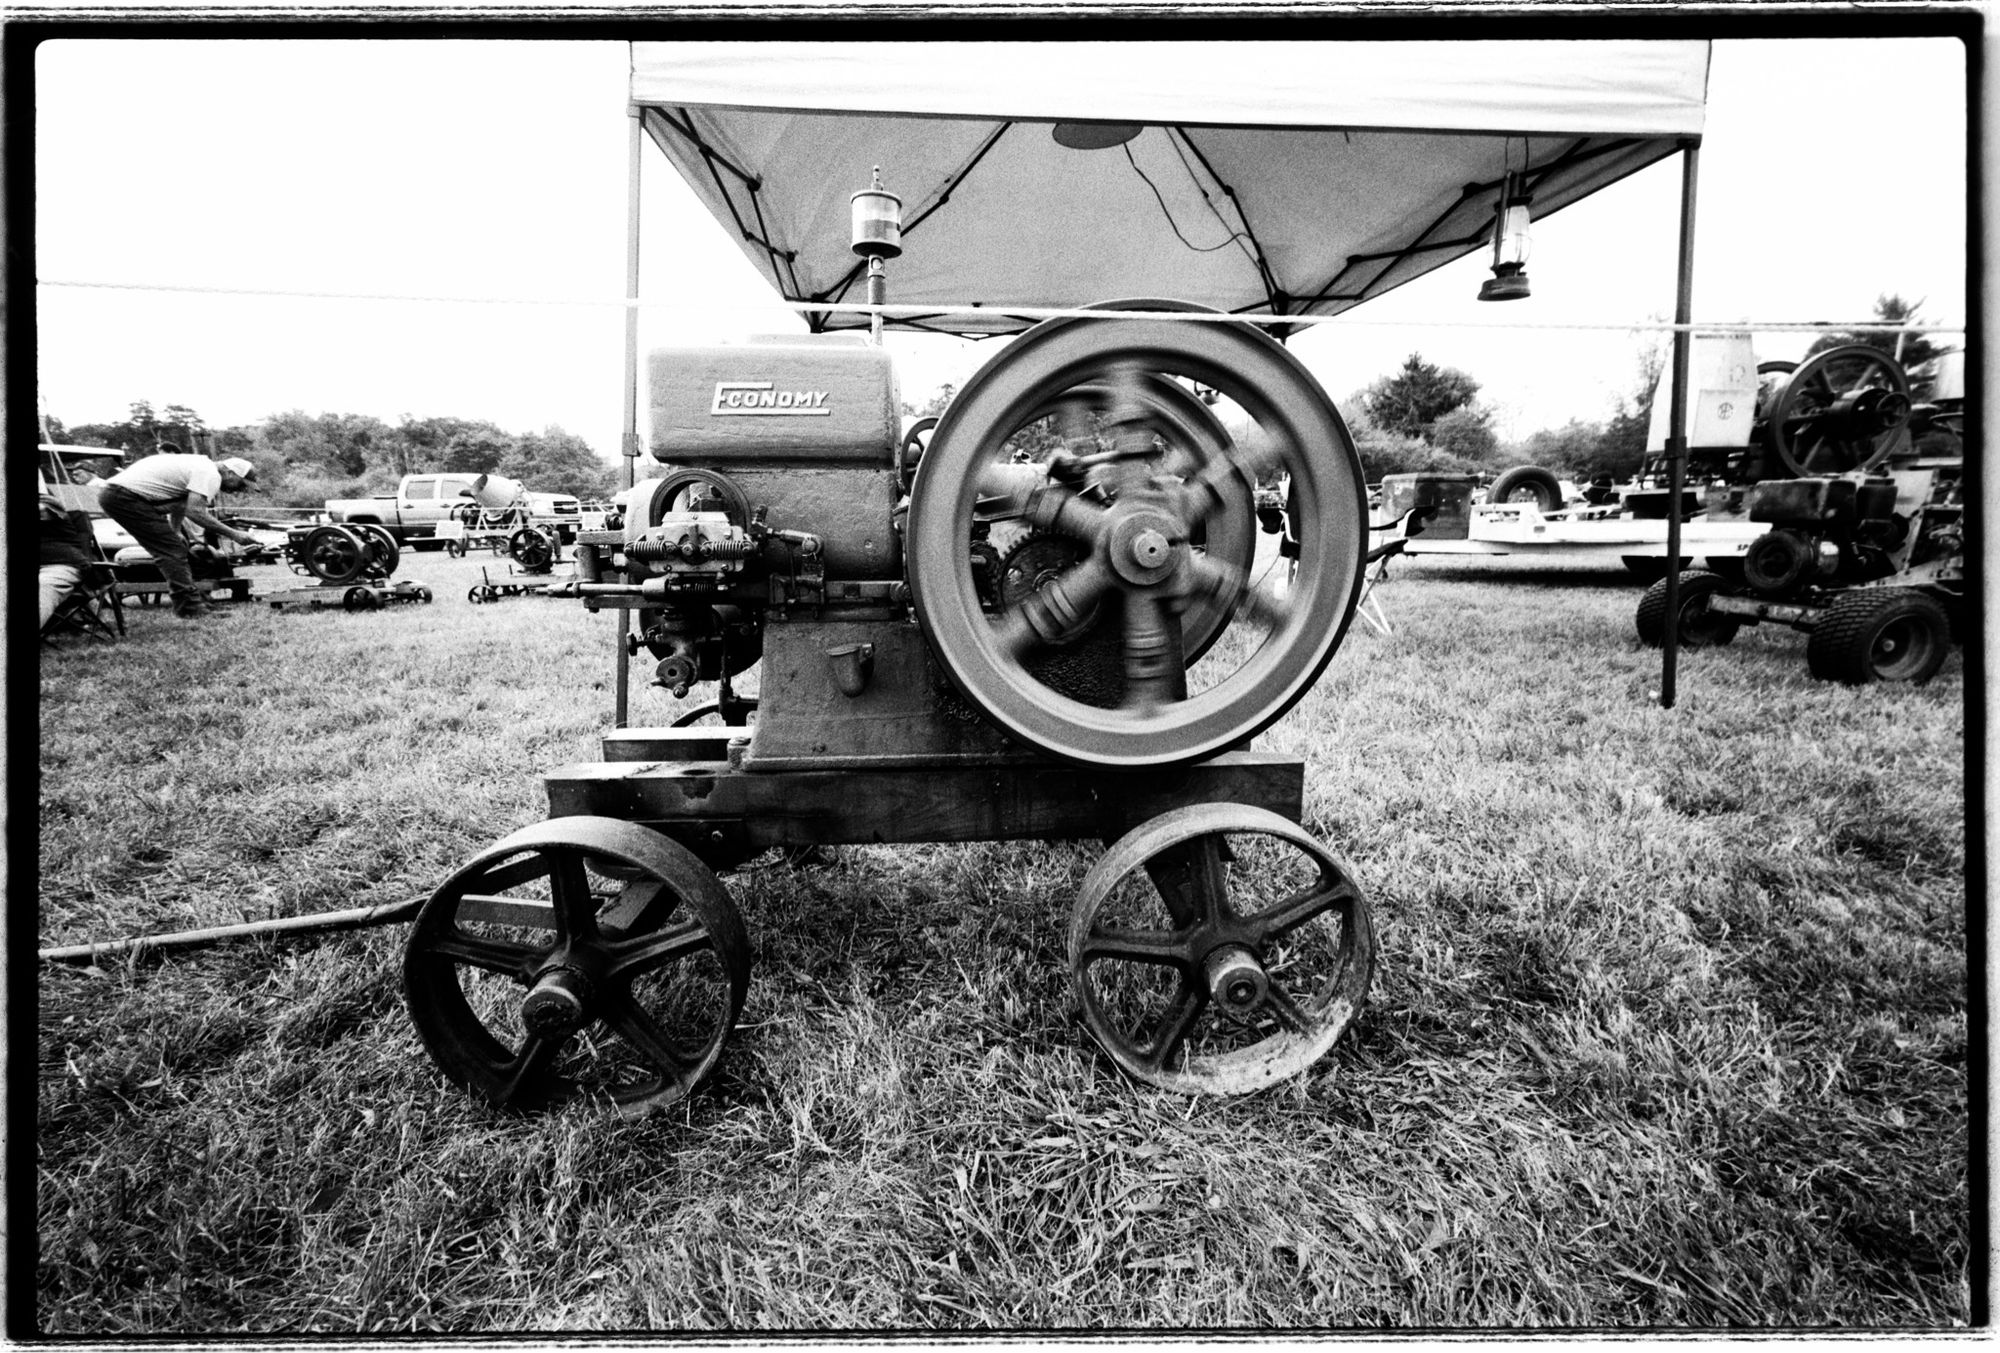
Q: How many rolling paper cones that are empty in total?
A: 0